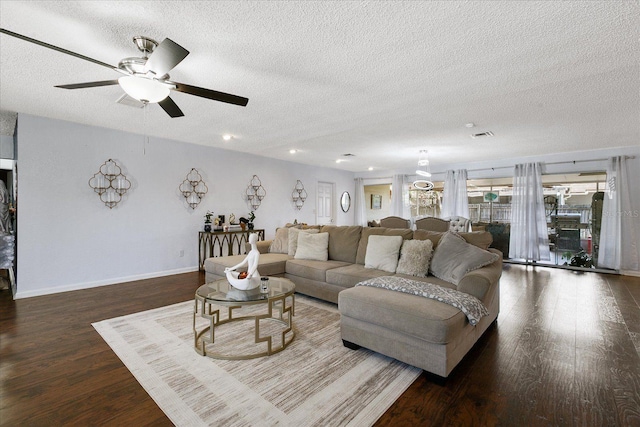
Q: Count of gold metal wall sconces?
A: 4